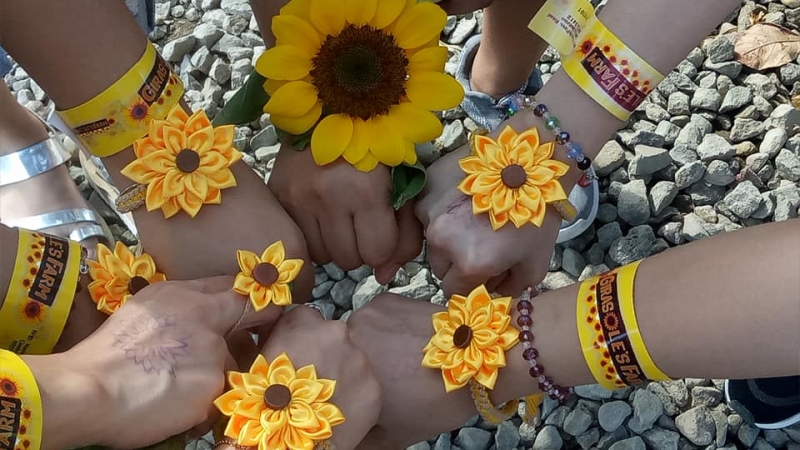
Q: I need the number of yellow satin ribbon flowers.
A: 6